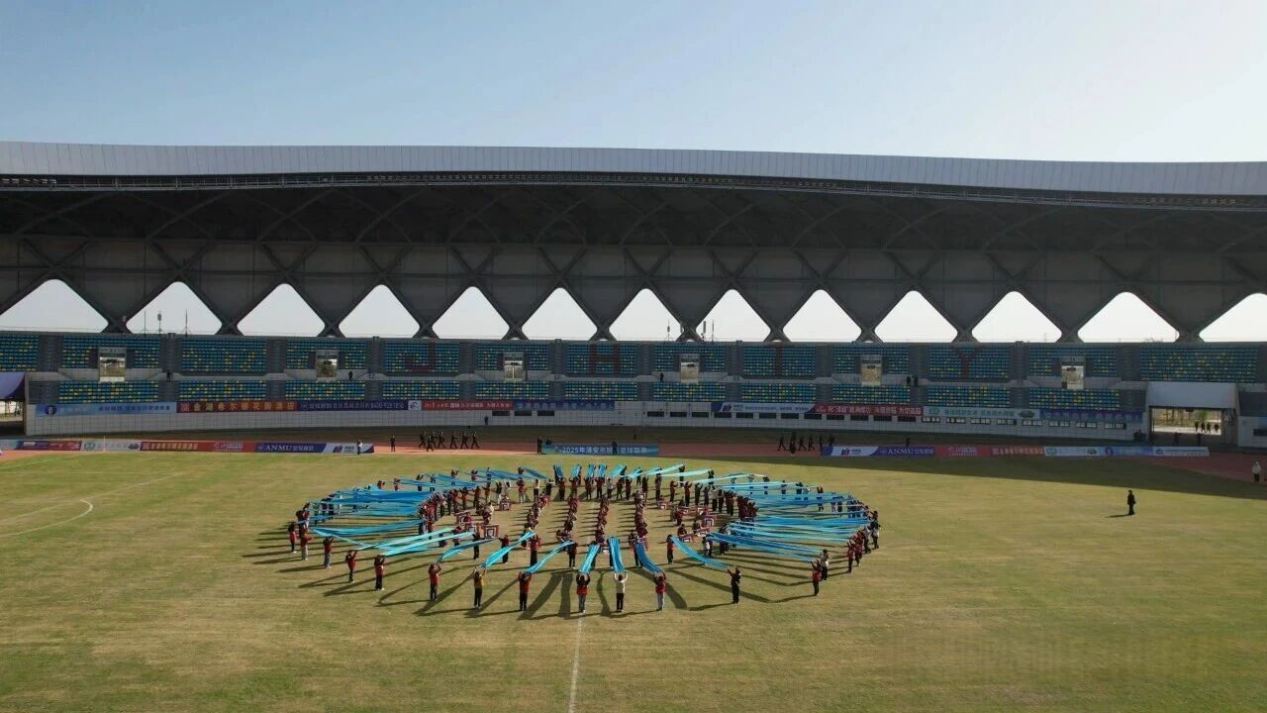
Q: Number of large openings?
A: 13